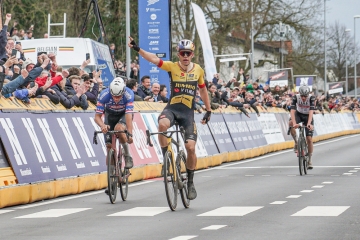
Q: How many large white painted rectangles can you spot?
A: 4